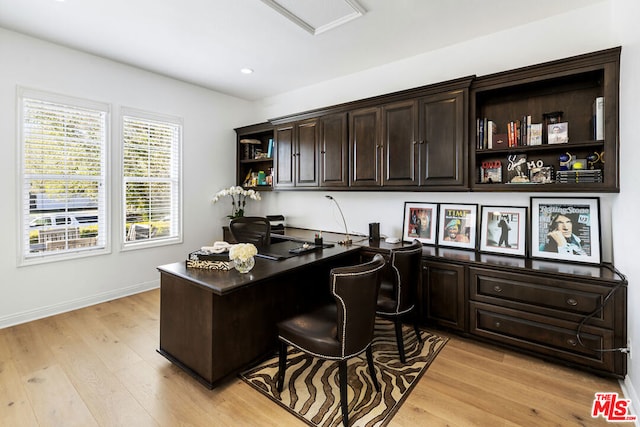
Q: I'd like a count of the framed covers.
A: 4